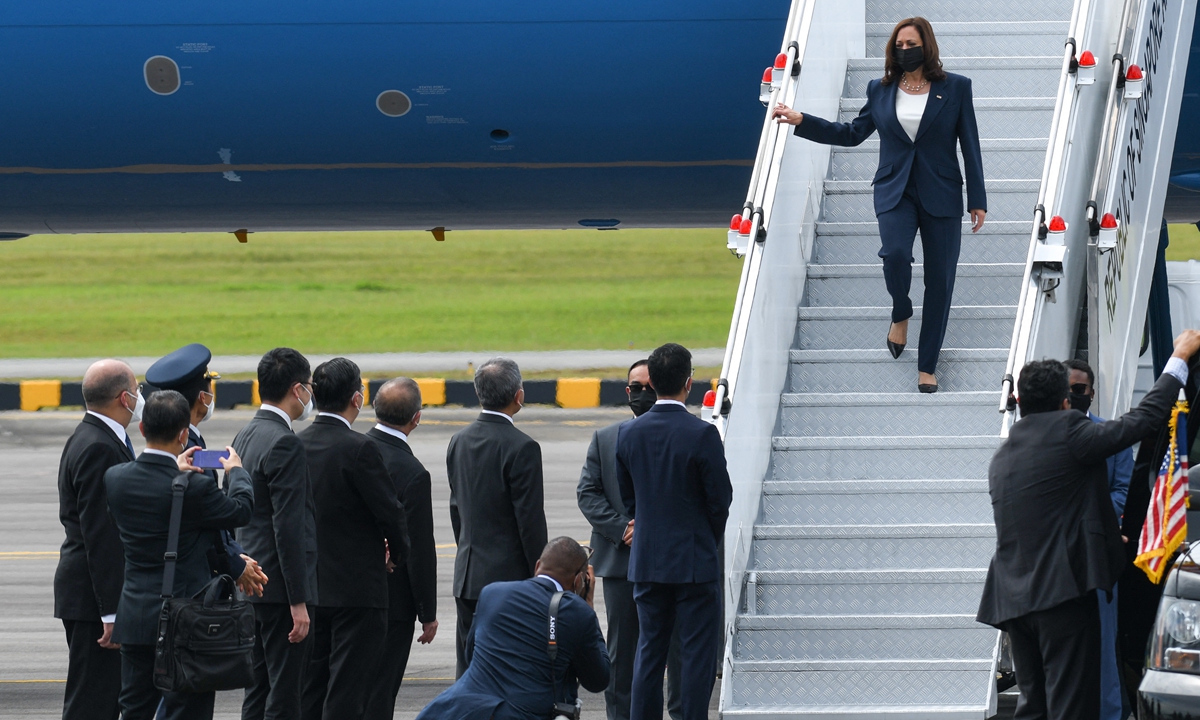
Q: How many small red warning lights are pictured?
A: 9